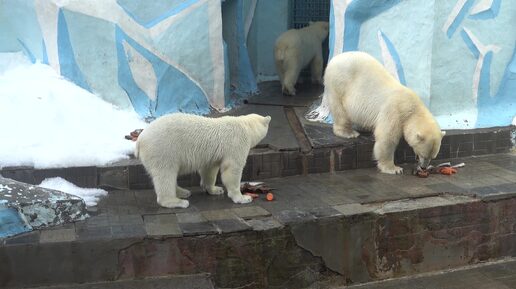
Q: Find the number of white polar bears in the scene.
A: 3